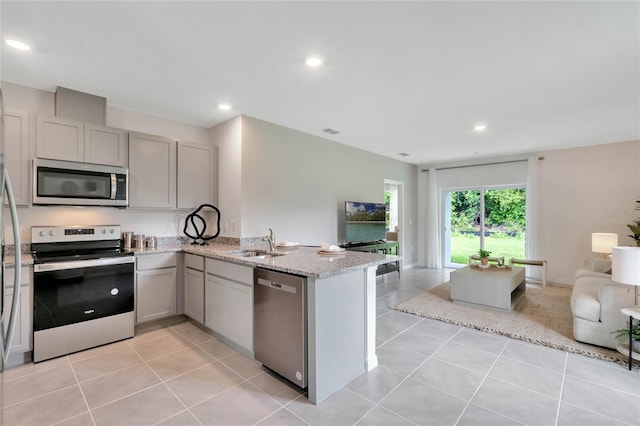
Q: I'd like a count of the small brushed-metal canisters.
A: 3